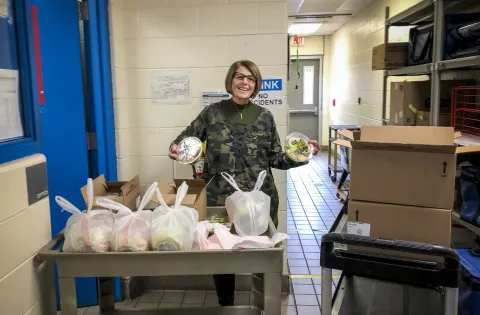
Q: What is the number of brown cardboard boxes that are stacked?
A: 2